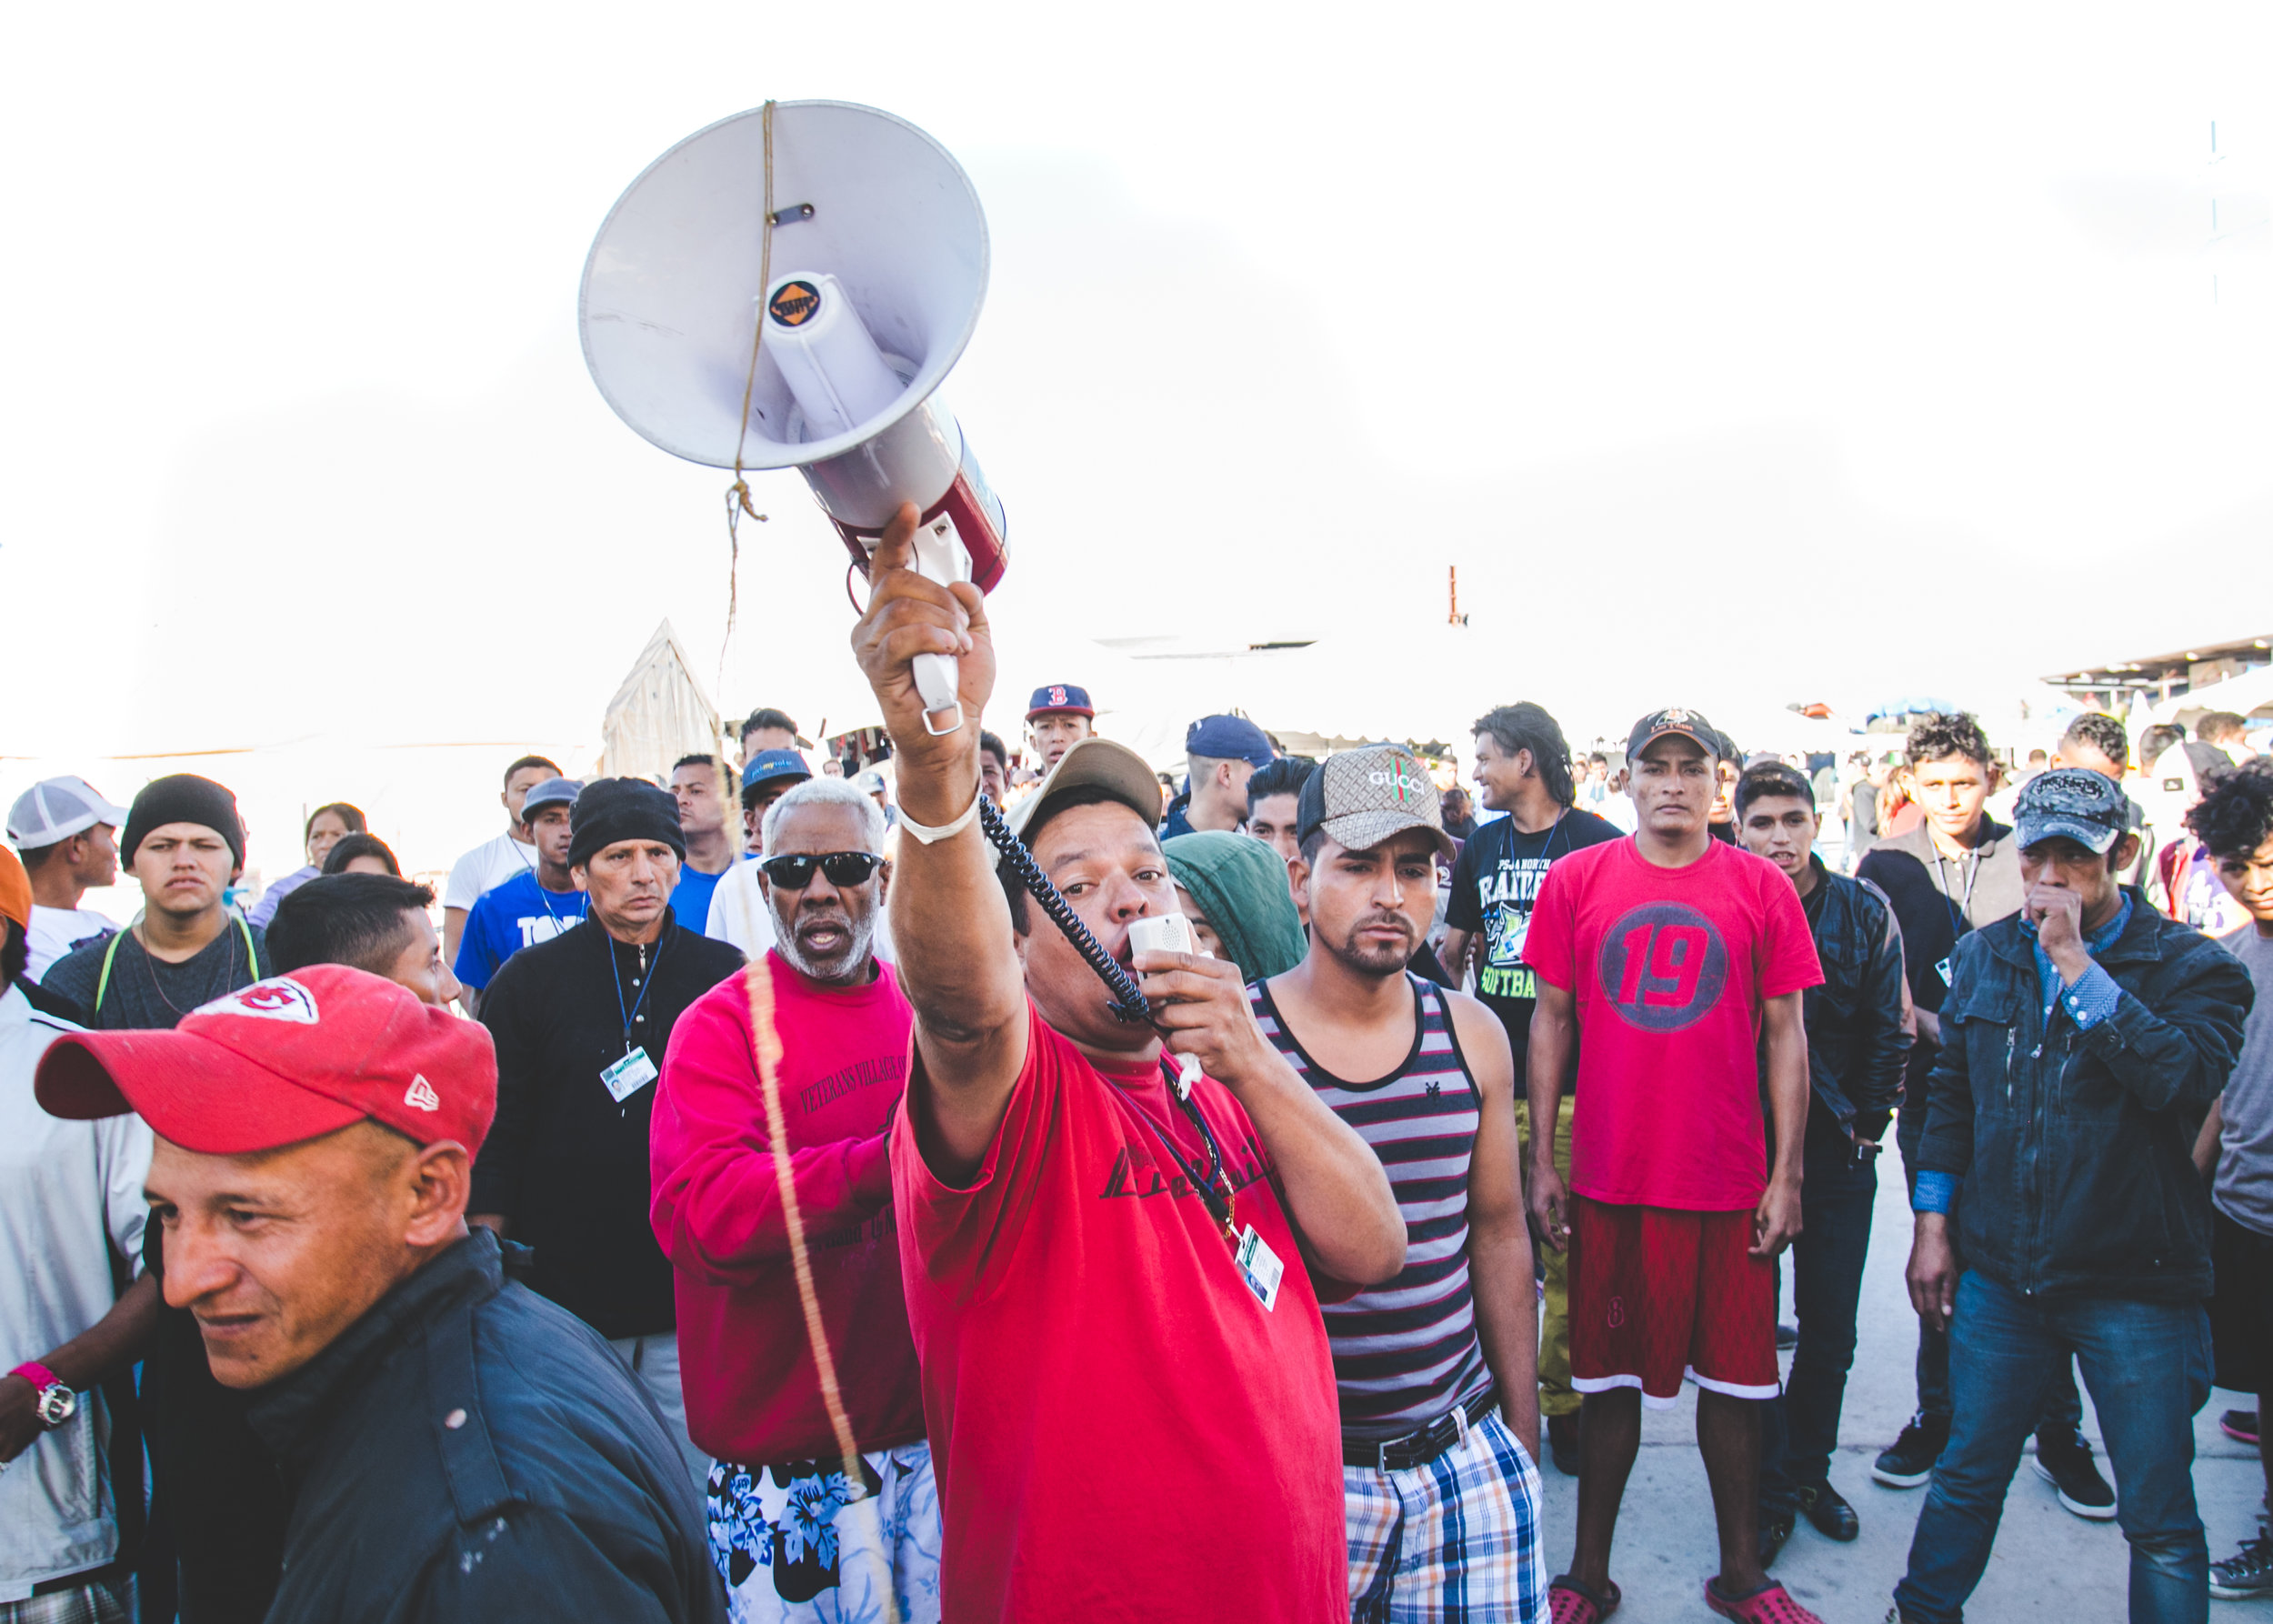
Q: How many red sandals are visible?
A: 2